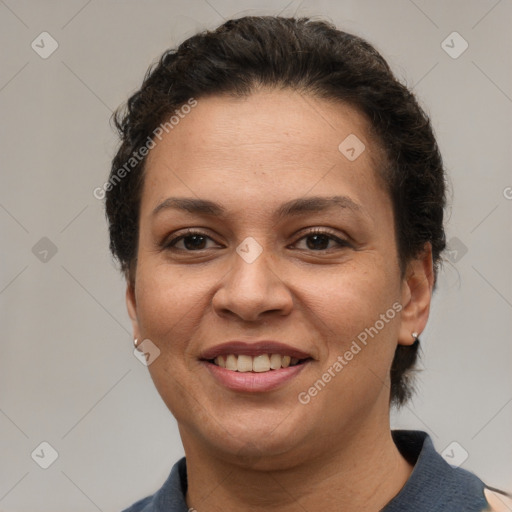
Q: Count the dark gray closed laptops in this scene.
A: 0